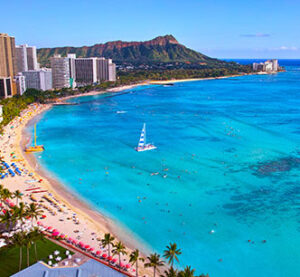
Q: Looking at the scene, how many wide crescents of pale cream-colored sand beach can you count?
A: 1